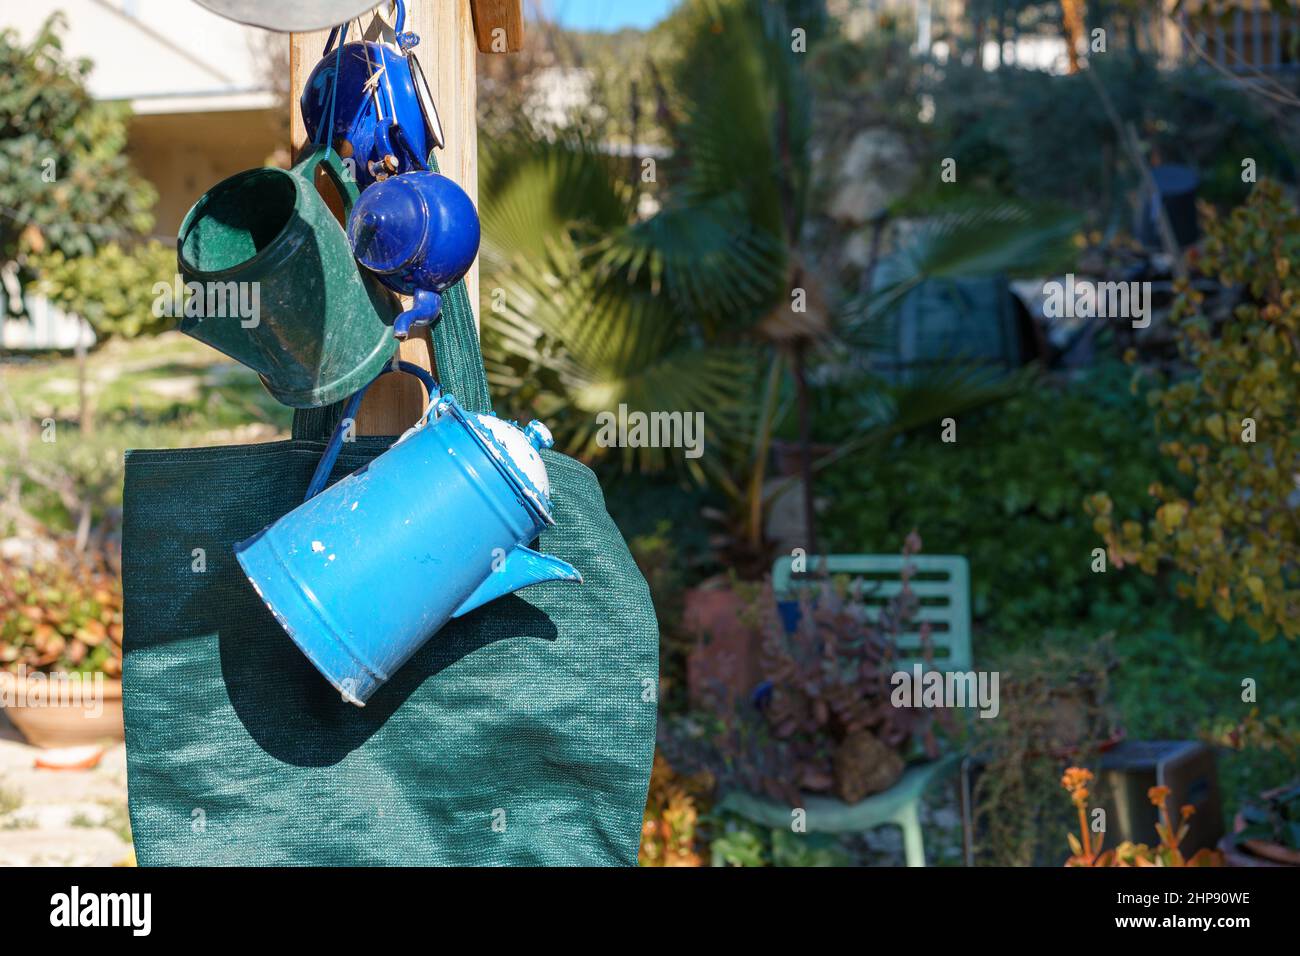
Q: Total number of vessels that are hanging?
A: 4